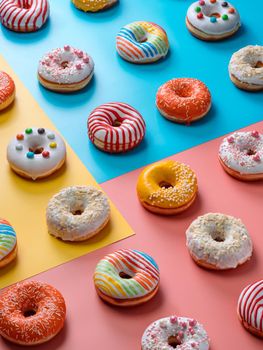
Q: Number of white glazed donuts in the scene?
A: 8